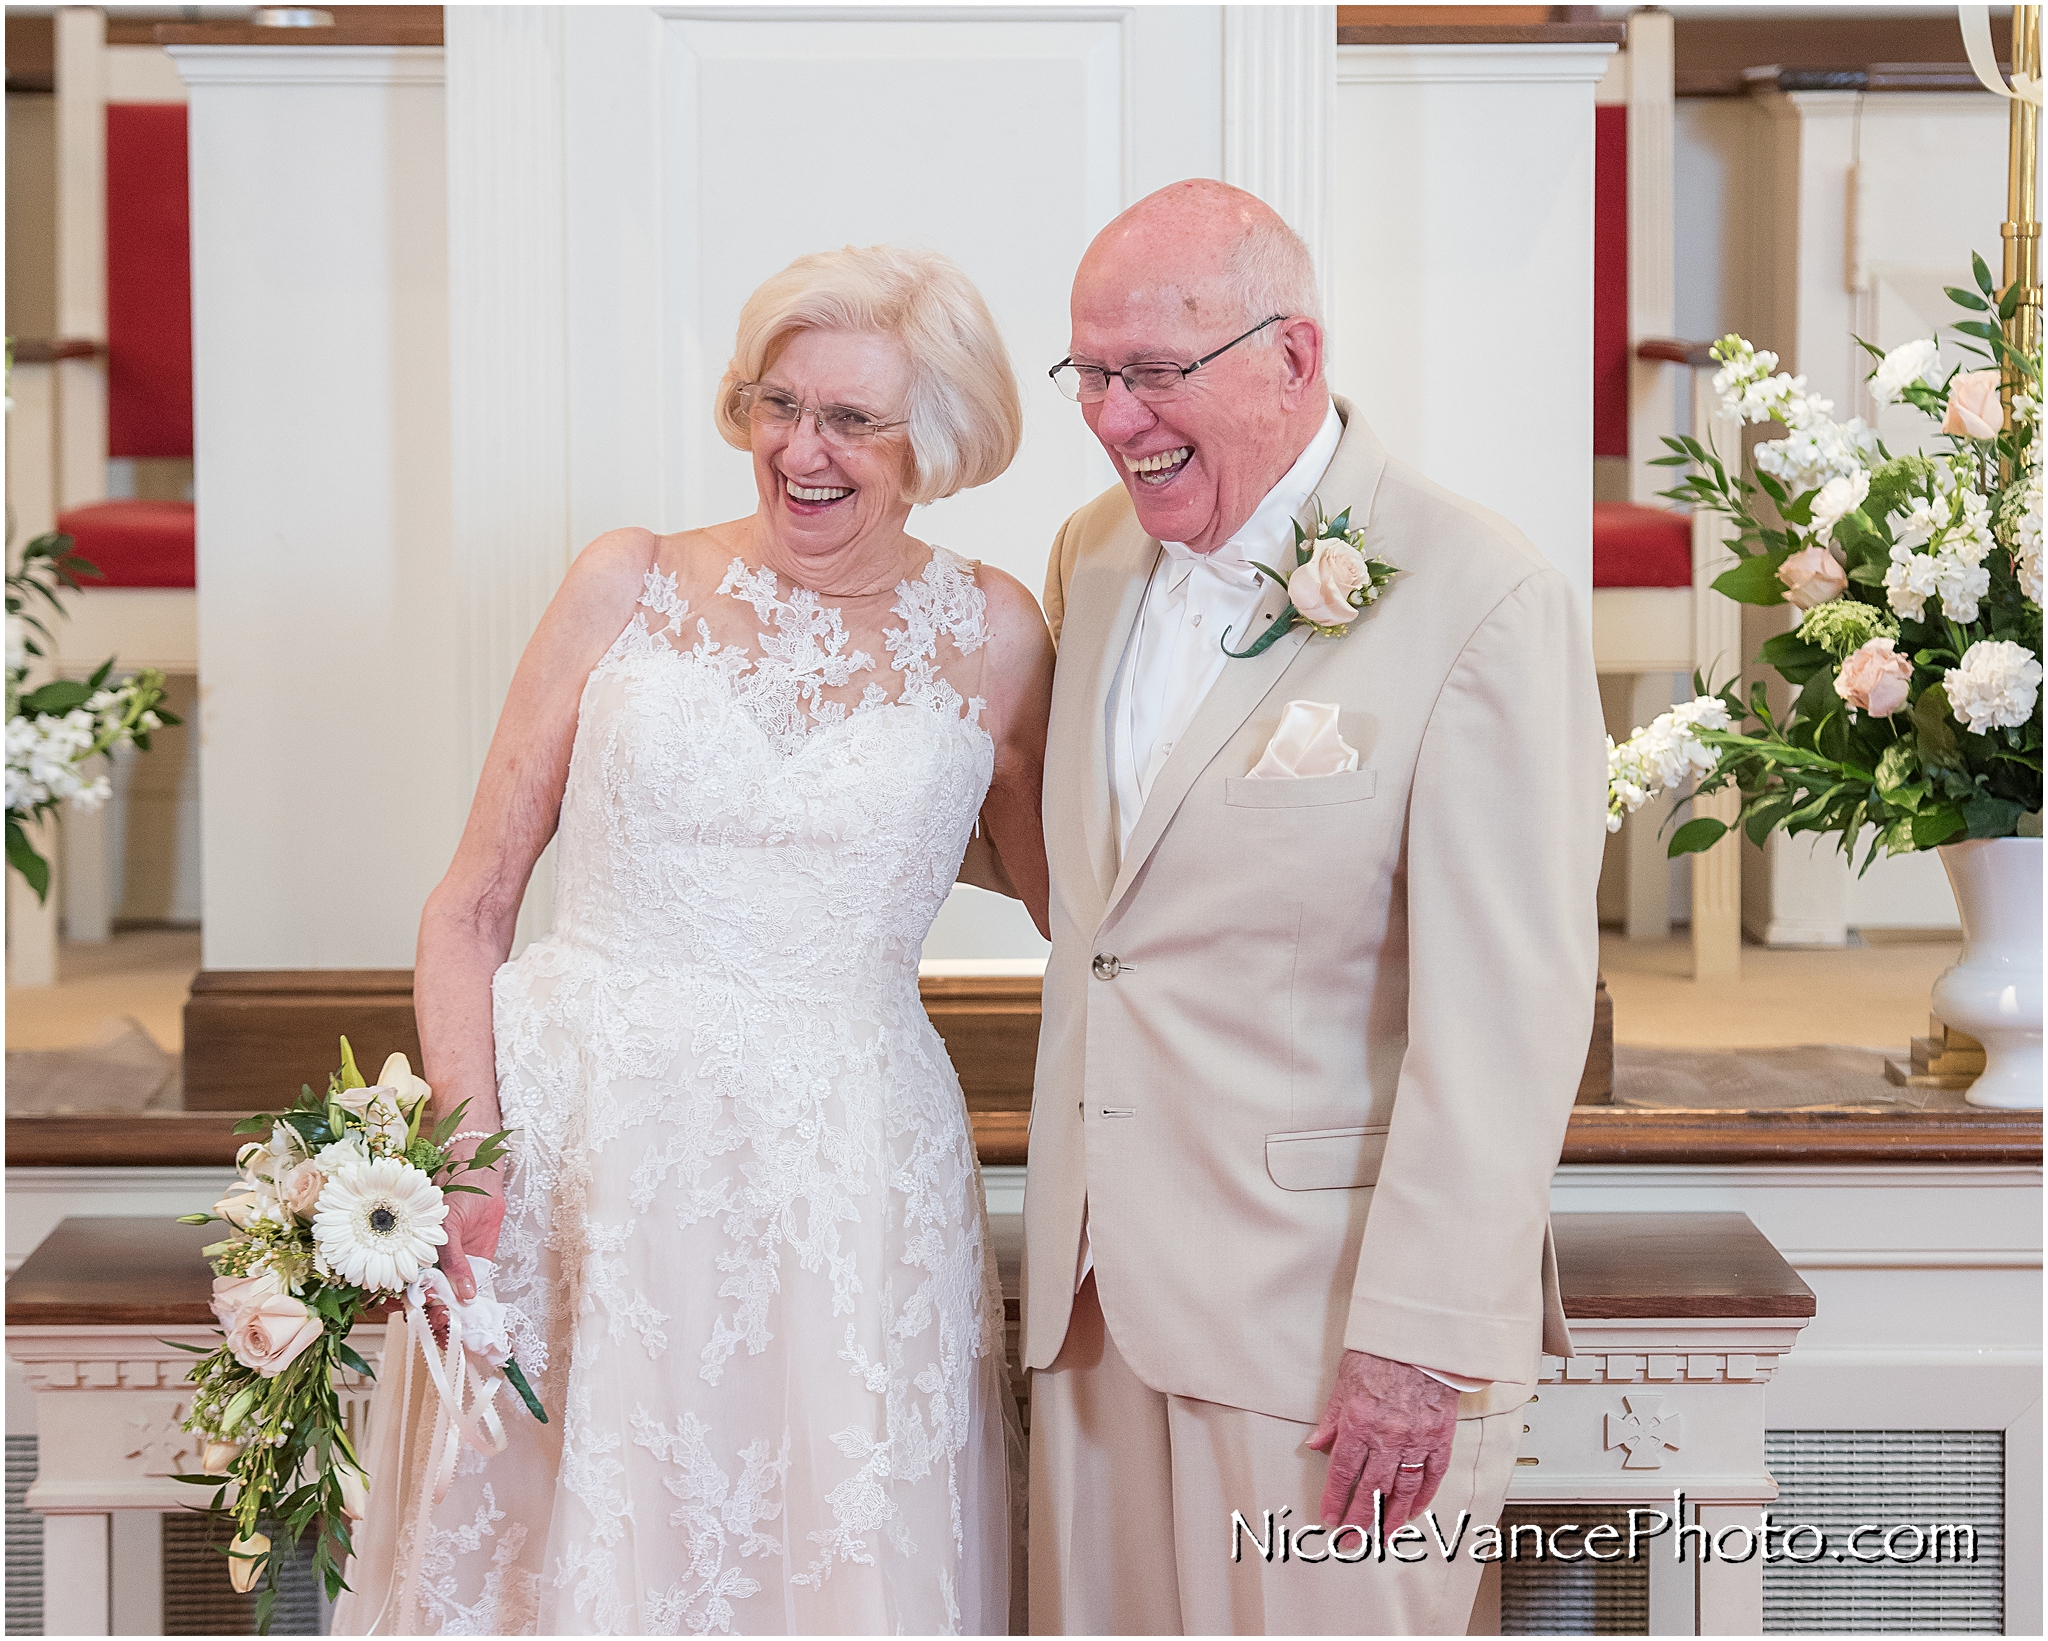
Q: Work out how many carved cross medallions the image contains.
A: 2